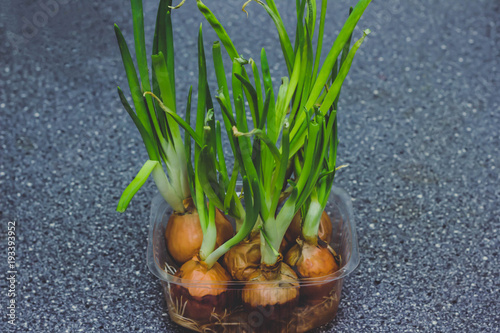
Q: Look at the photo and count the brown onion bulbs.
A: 6